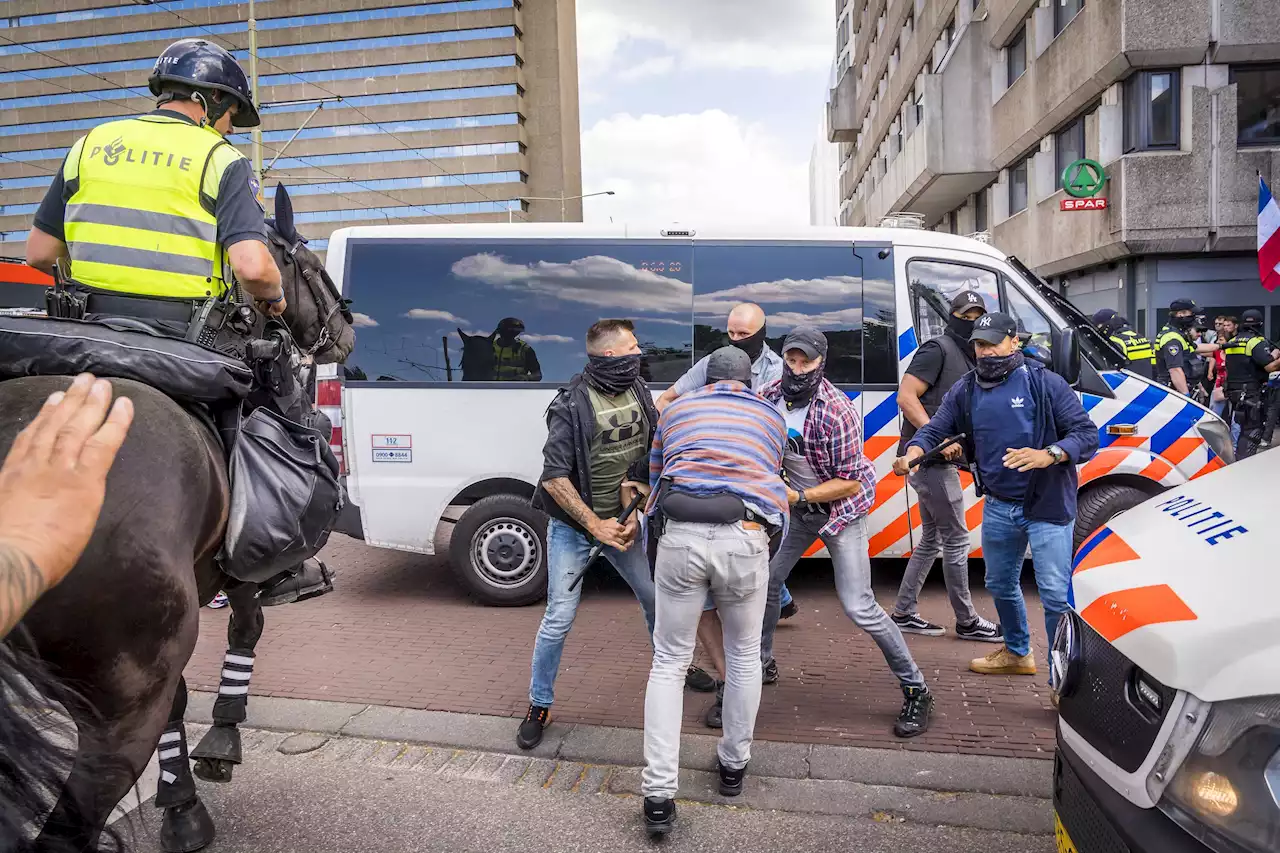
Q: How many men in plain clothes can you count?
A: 6